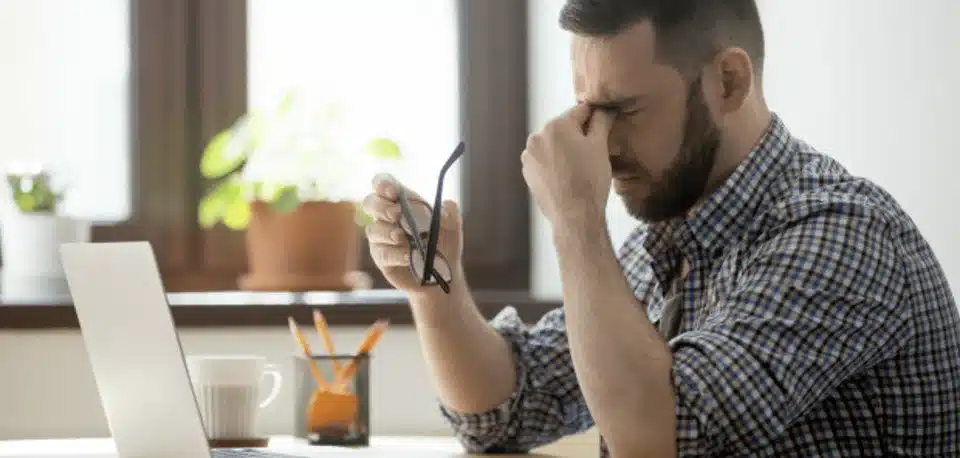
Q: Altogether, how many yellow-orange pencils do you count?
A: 3